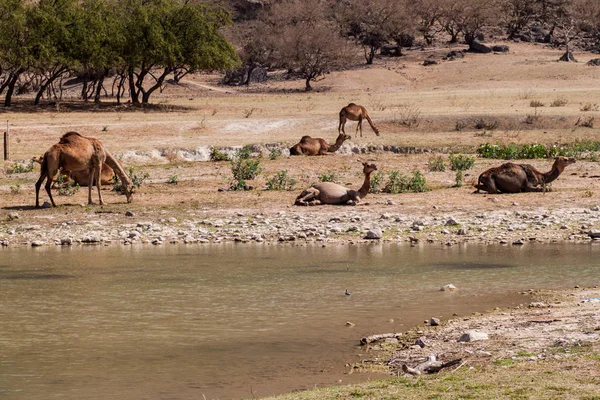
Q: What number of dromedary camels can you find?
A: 6